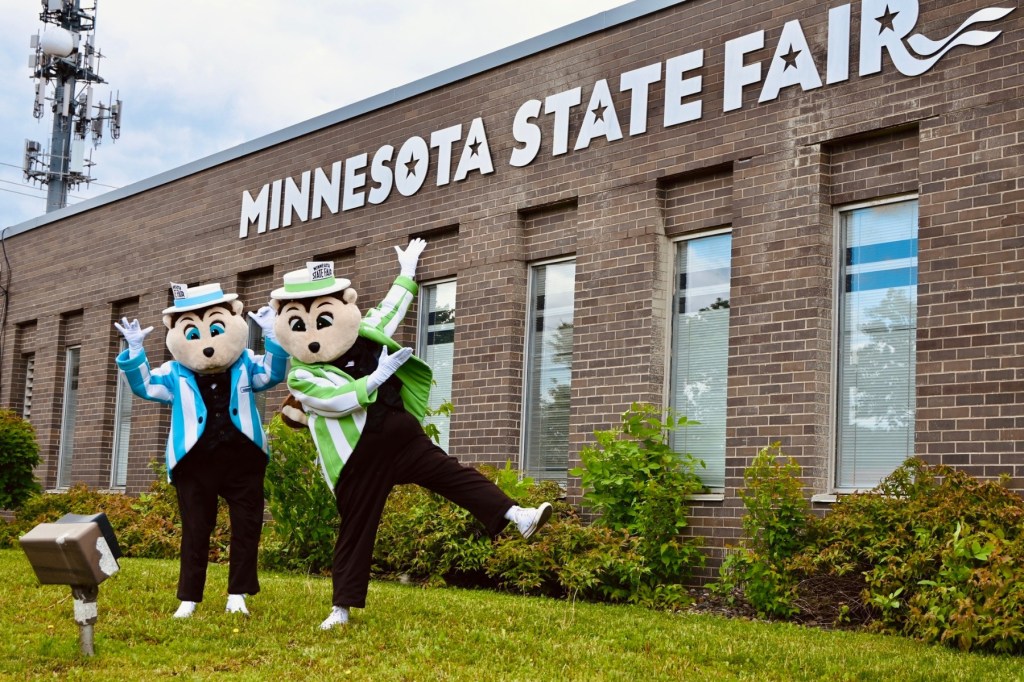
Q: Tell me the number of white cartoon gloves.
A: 4